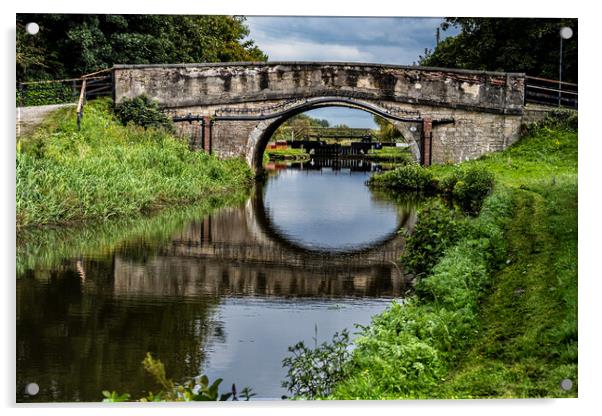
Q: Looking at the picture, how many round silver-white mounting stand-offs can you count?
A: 4